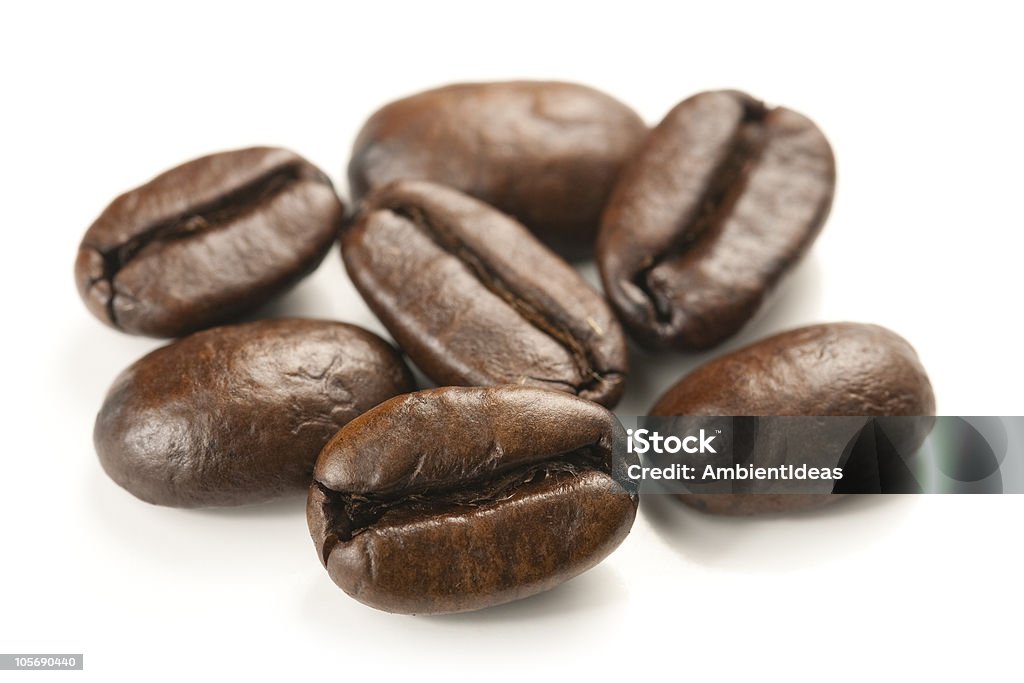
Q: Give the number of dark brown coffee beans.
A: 7